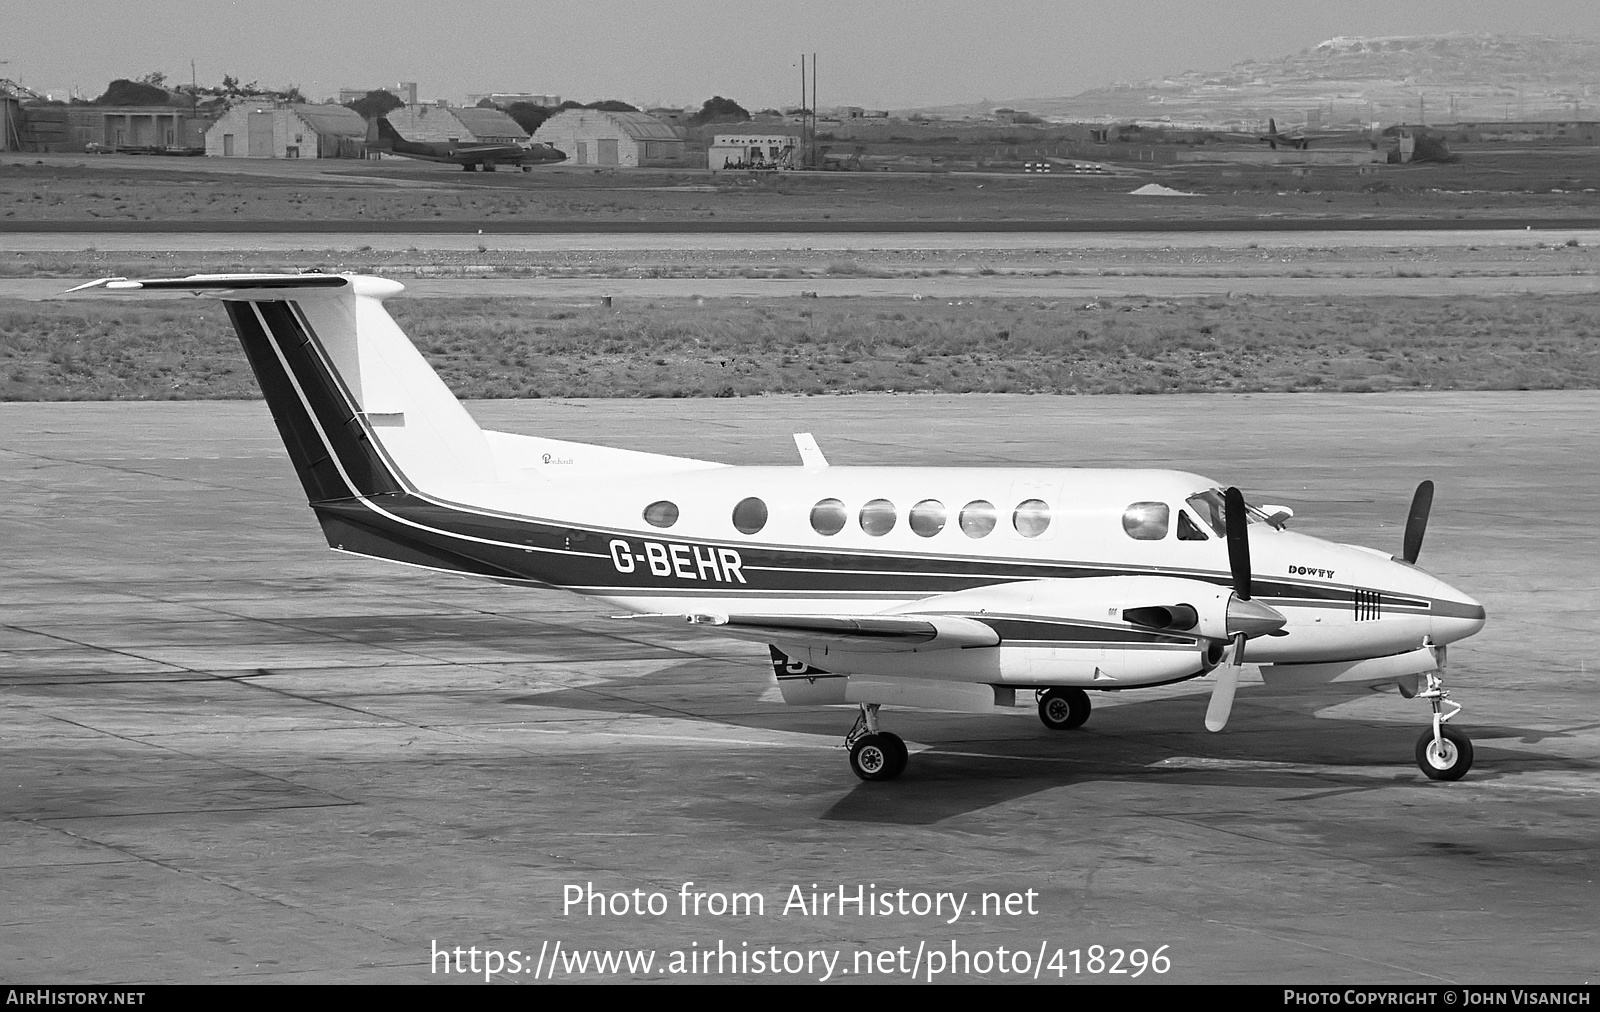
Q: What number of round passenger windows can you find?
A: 7